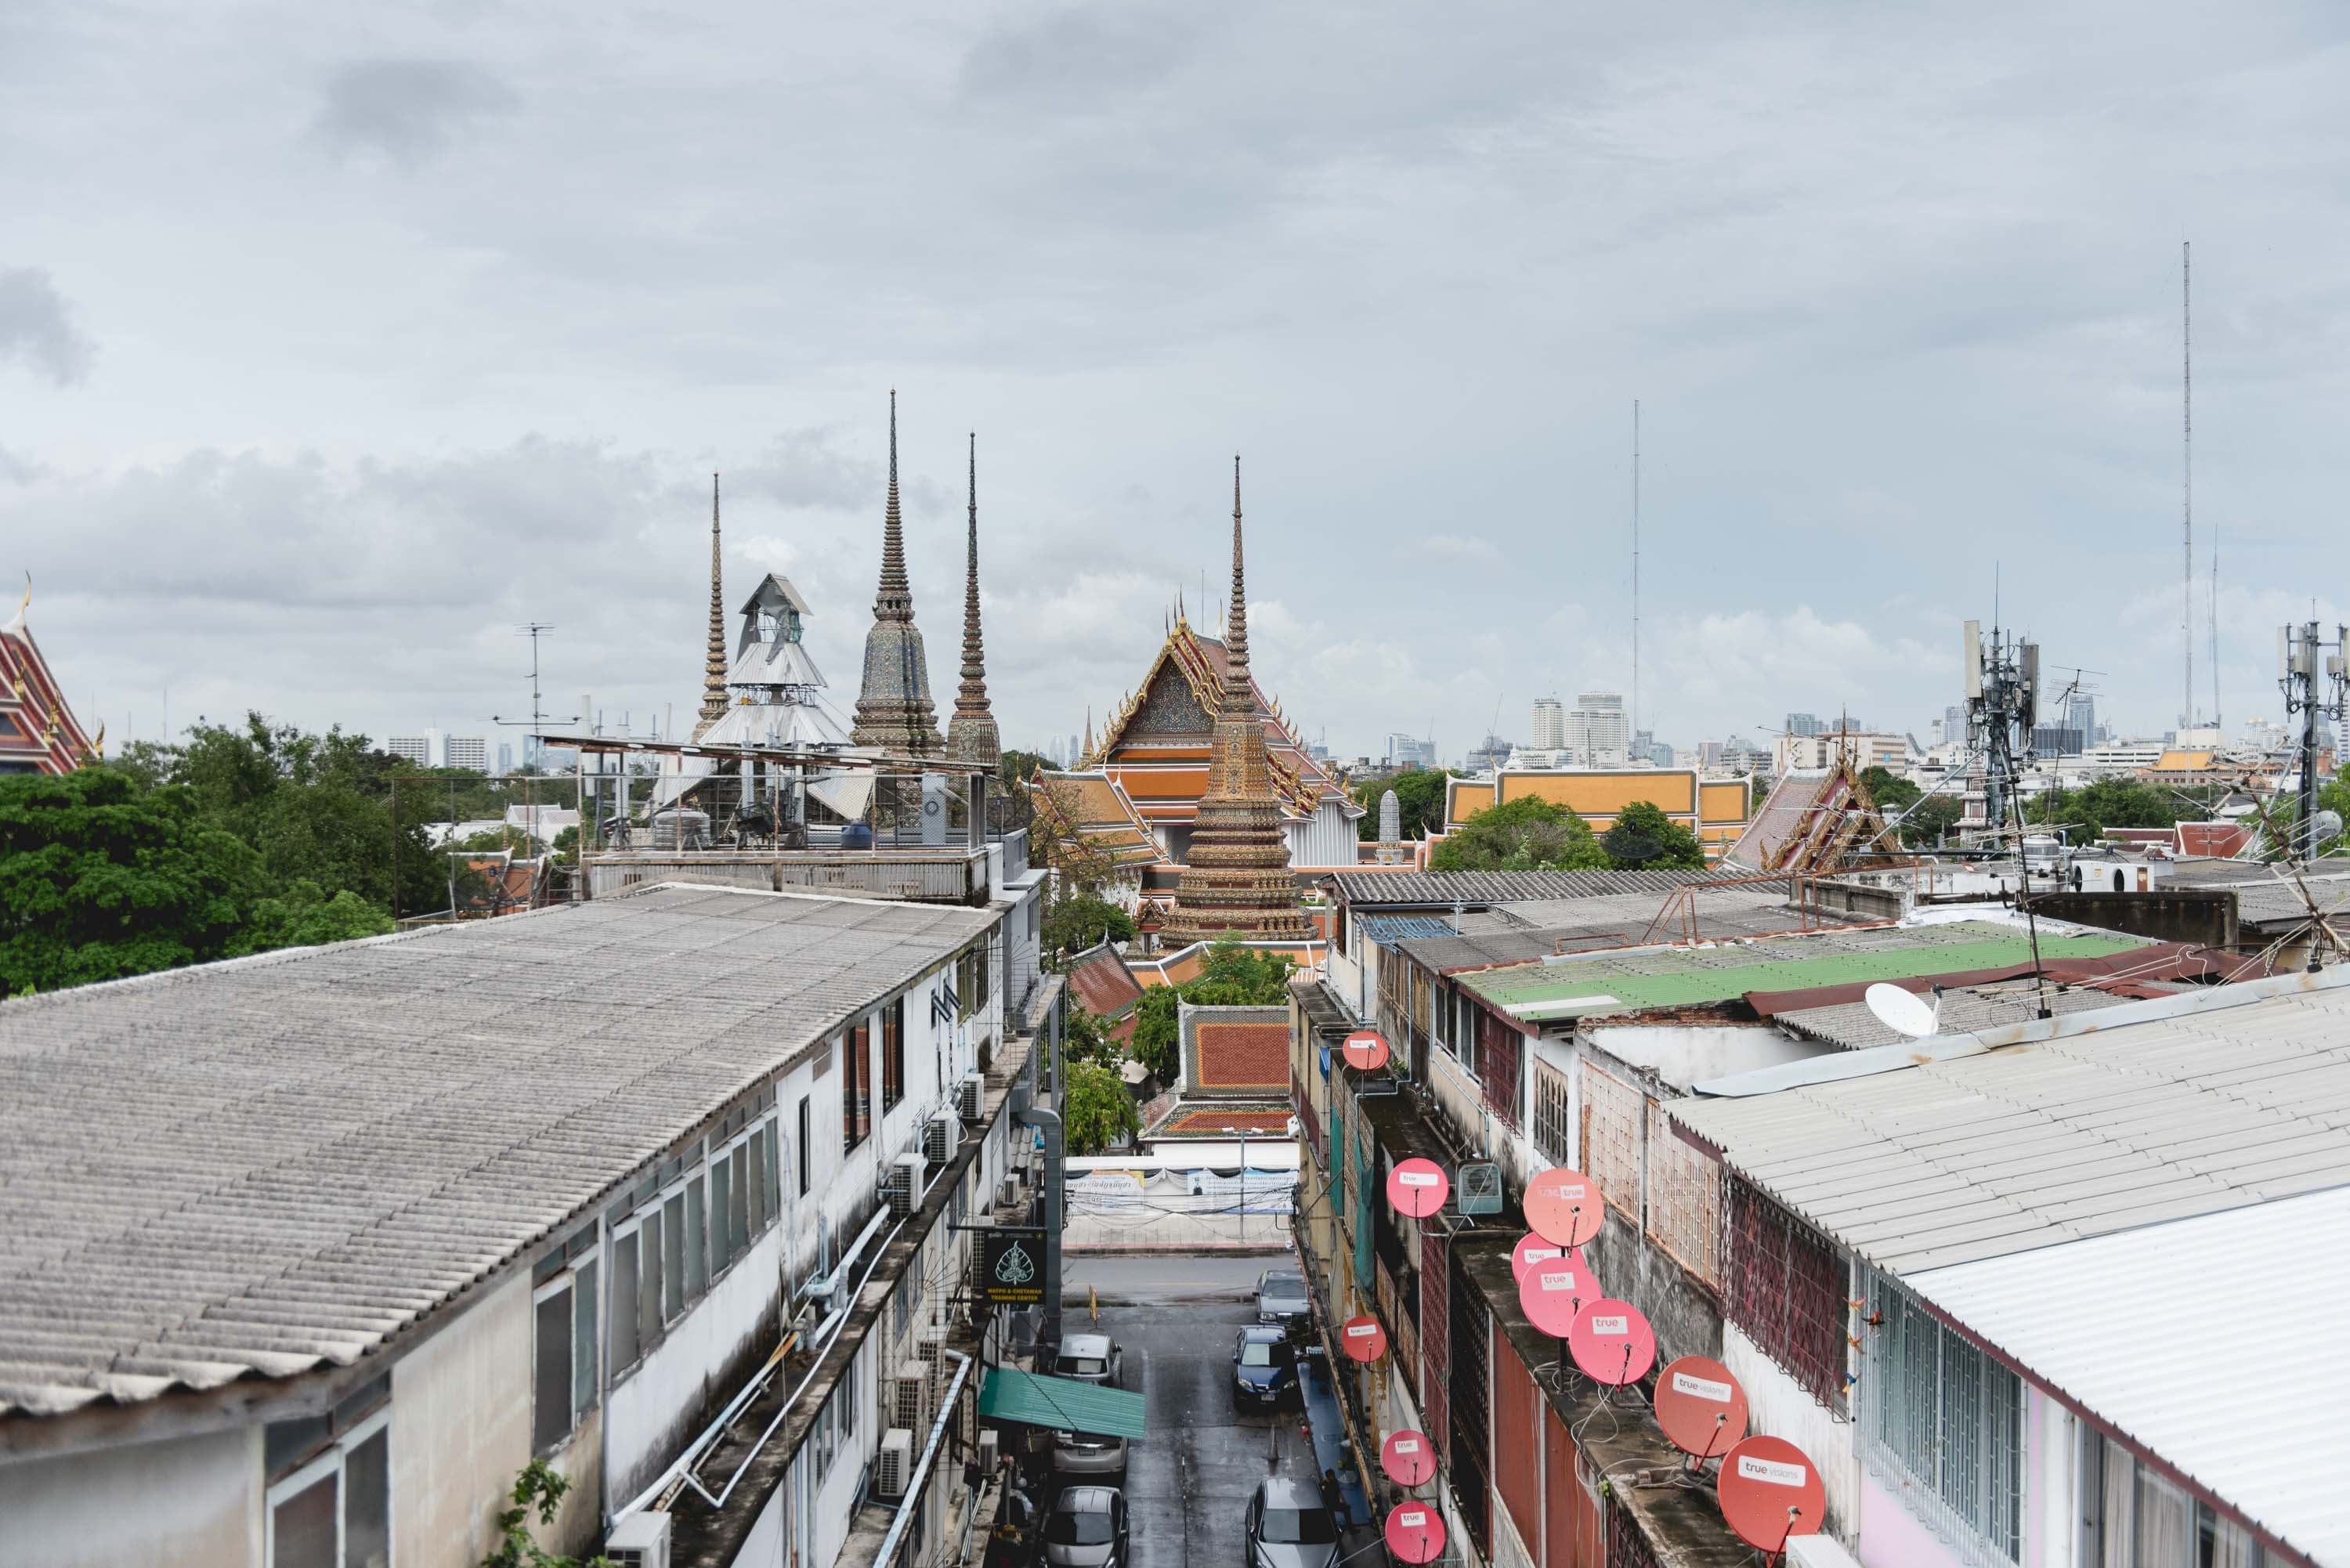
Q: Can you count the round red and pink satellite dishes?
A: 11